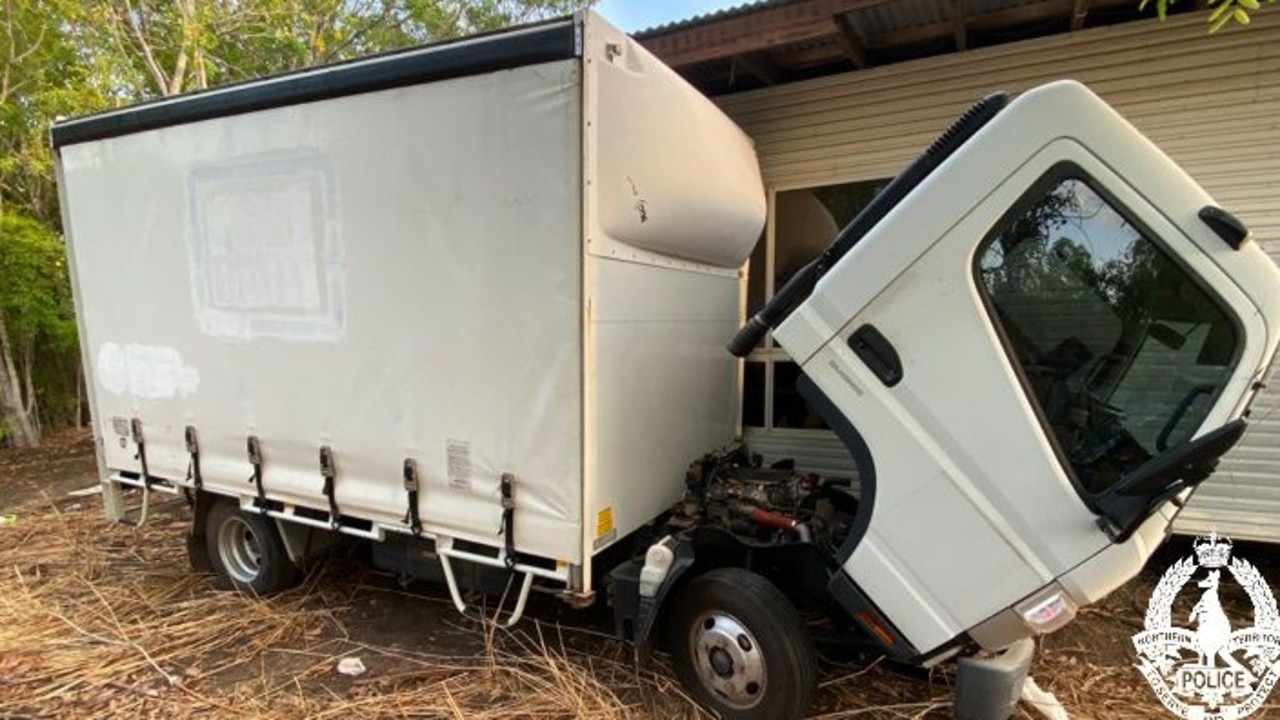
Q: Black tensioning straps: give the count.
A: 6